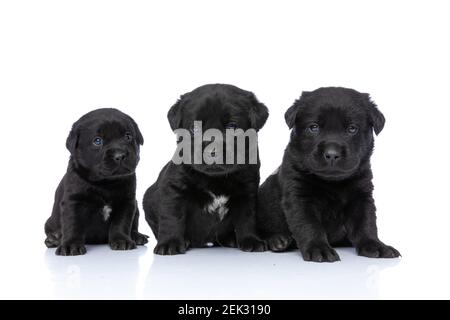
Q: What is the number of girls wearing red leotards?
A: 0